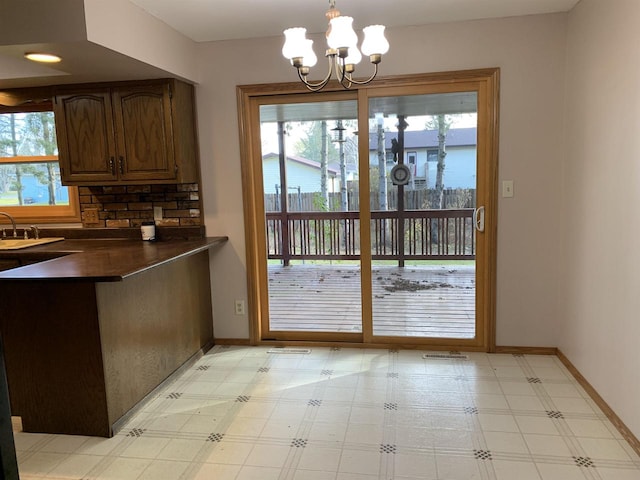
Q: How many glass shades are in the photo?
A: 5